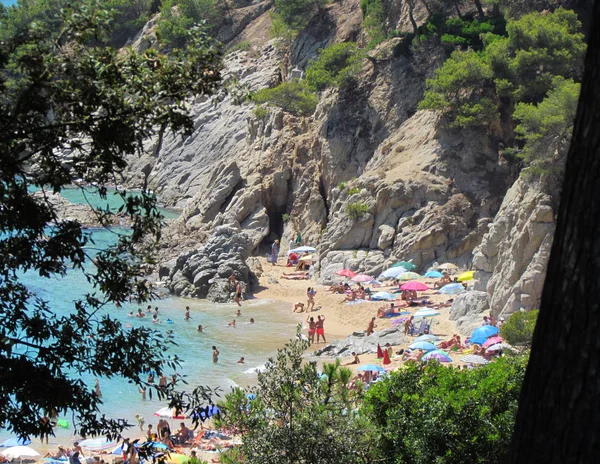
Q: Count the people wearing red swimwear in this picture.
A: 2